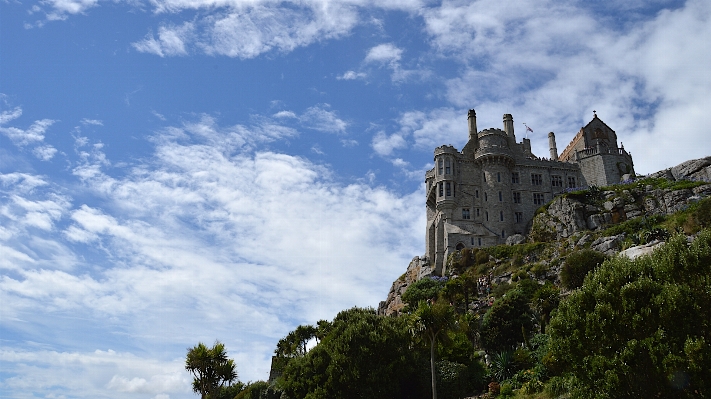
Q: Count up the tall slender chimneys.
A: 3